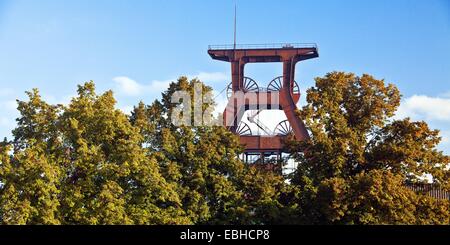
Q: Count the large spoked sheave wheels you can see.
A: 4